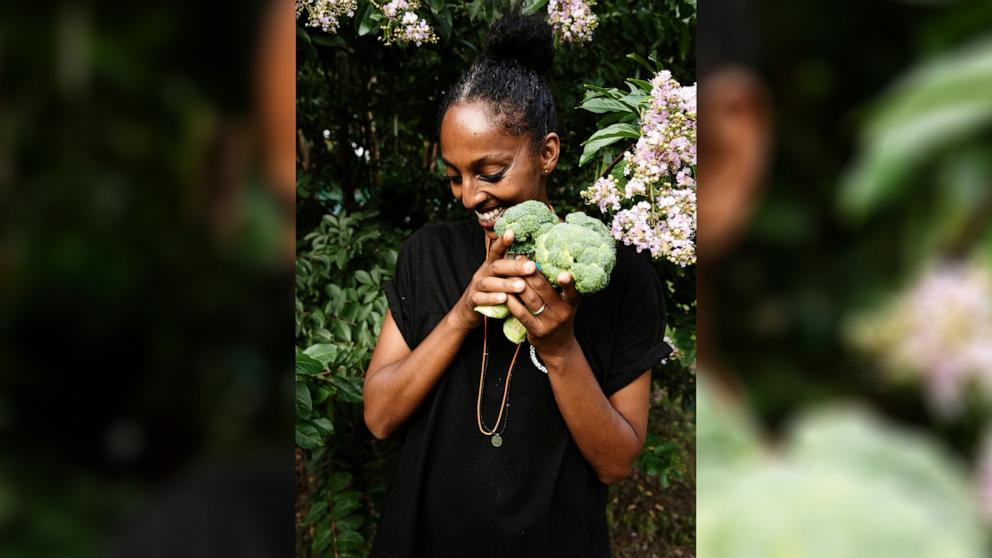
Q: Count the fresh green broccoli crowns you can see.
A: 2